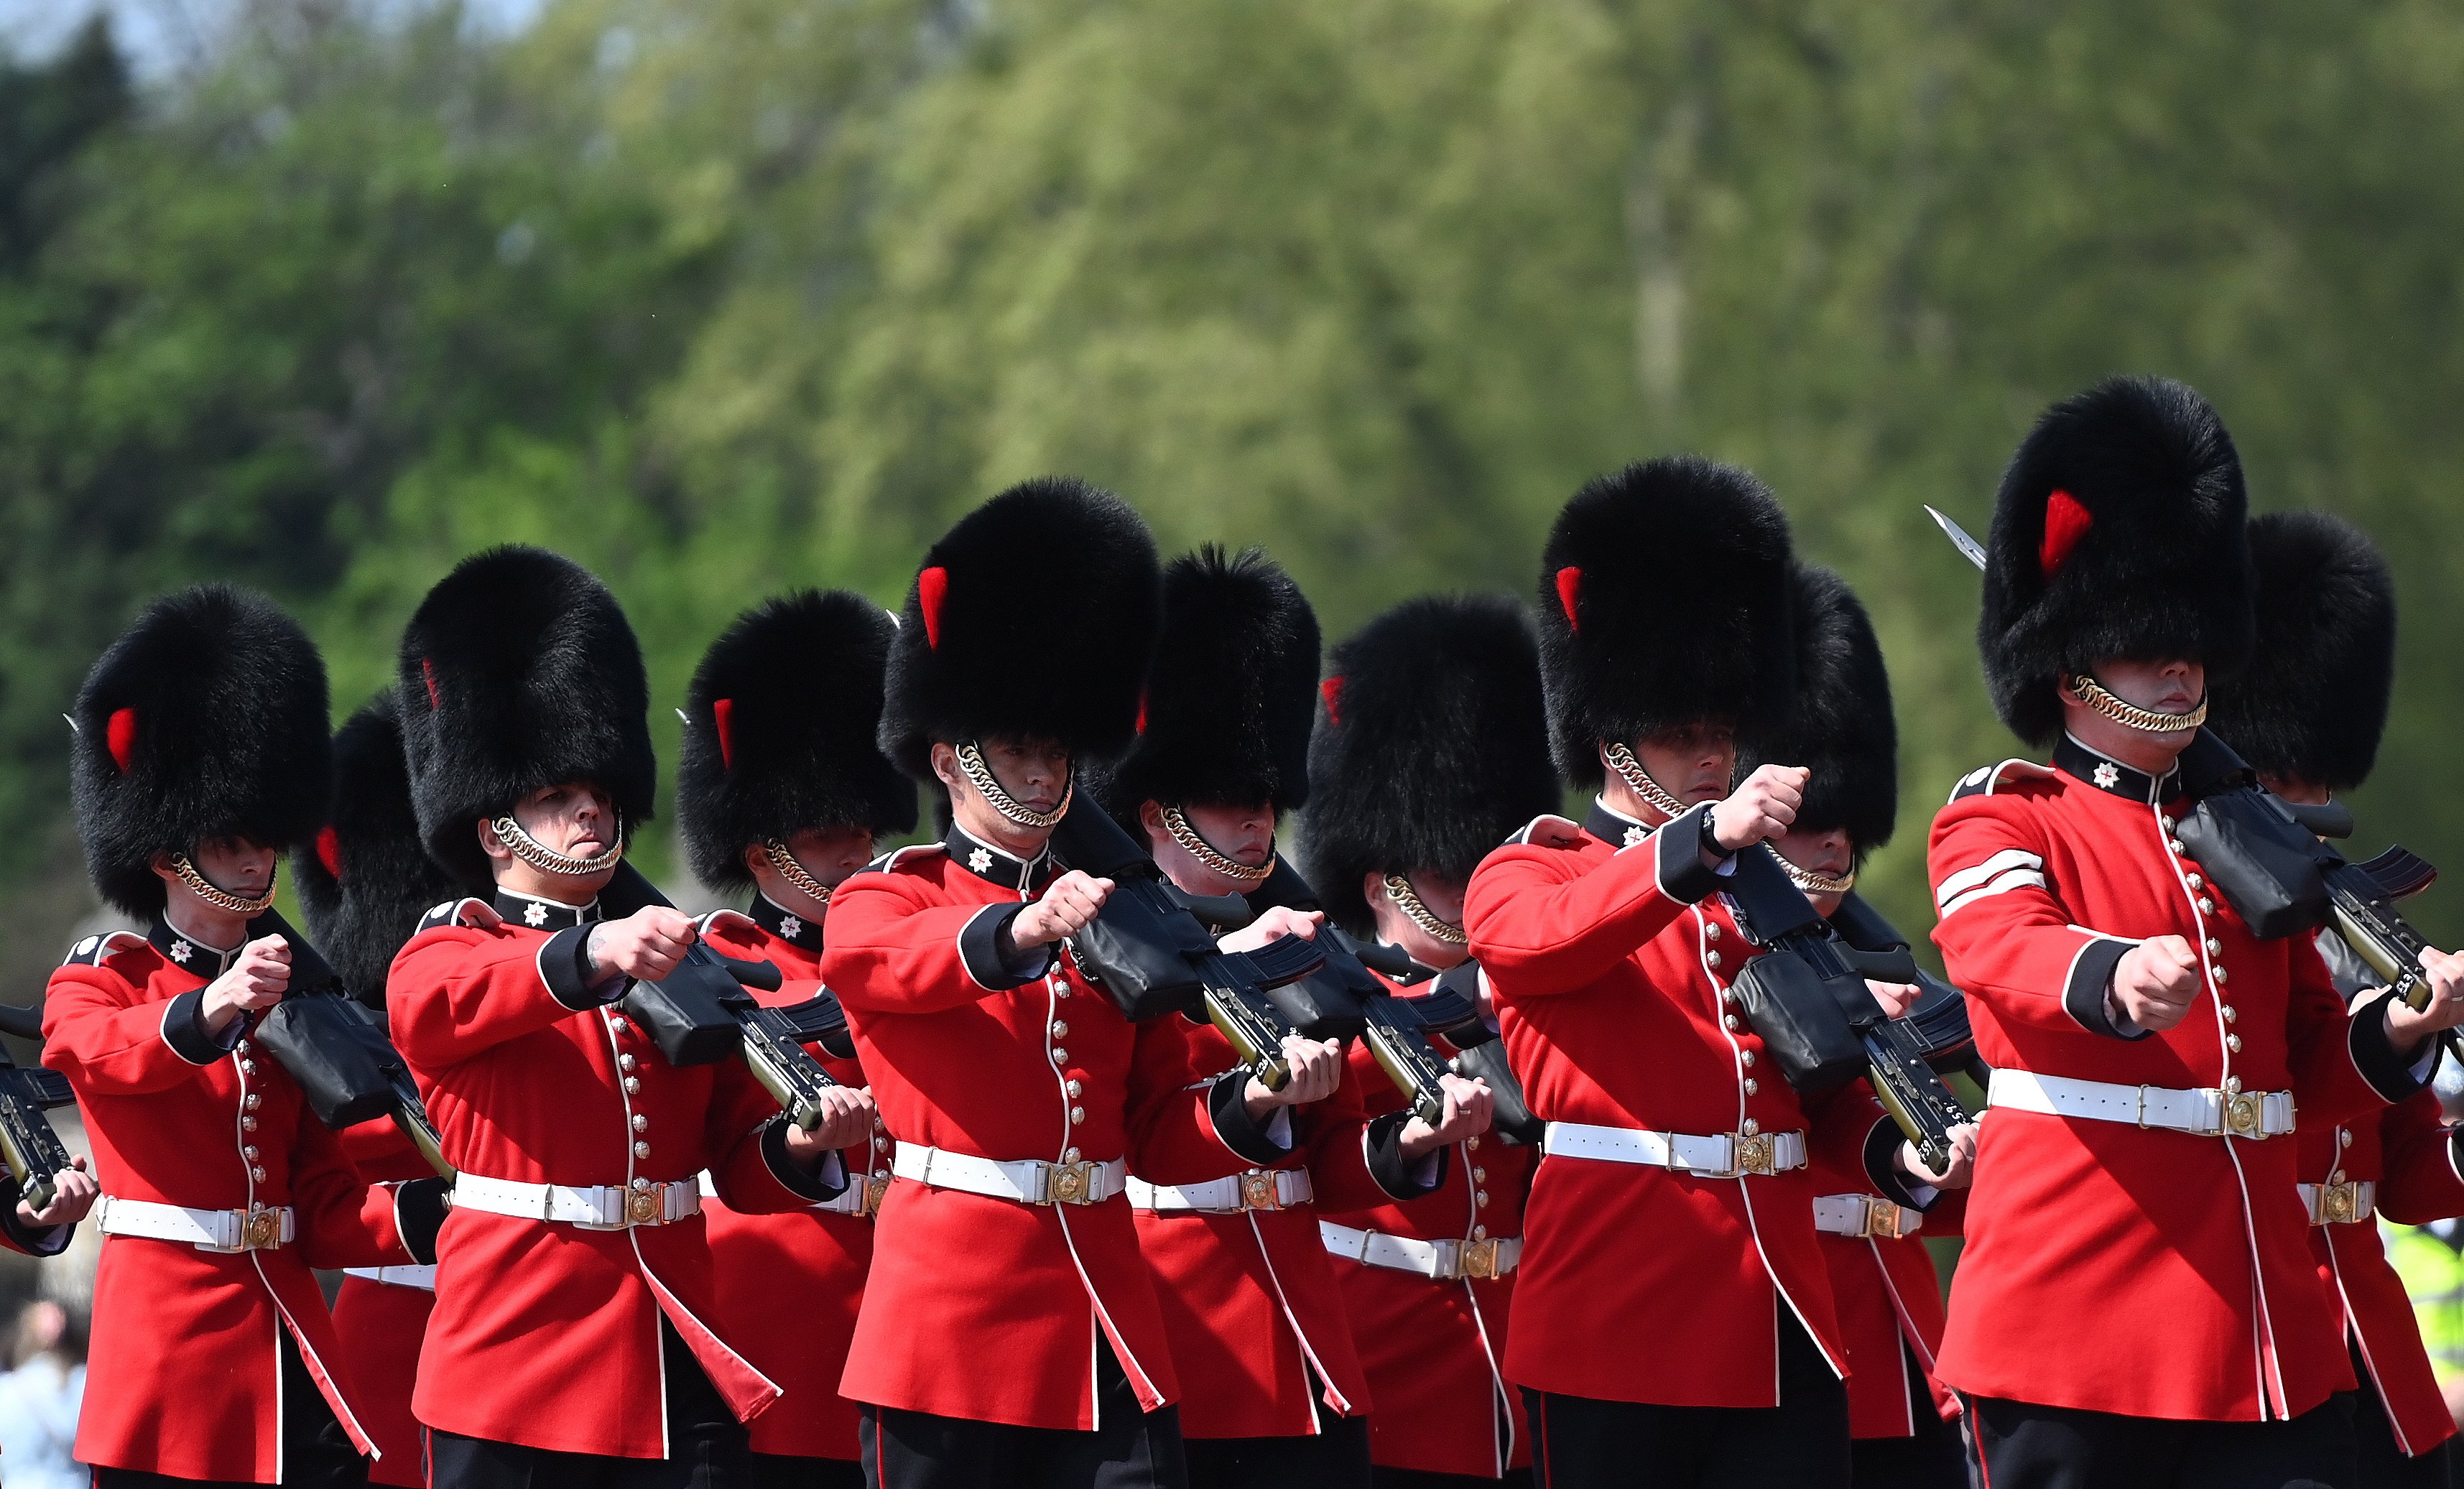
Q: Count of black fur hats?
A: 11